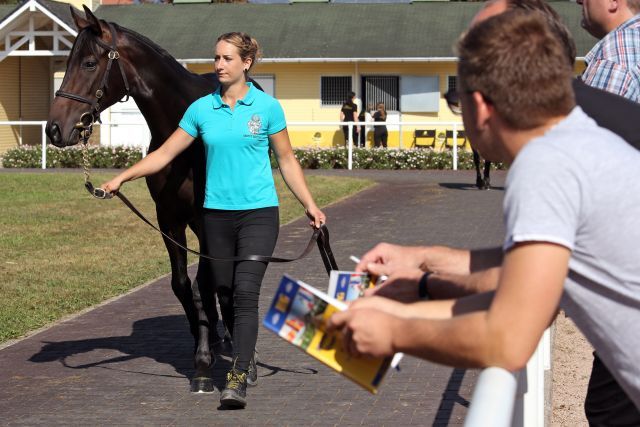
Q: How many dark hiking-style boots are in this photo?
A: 2